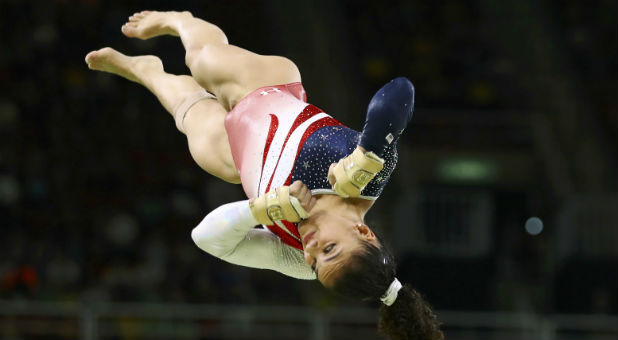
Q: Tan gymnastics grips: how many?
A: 2